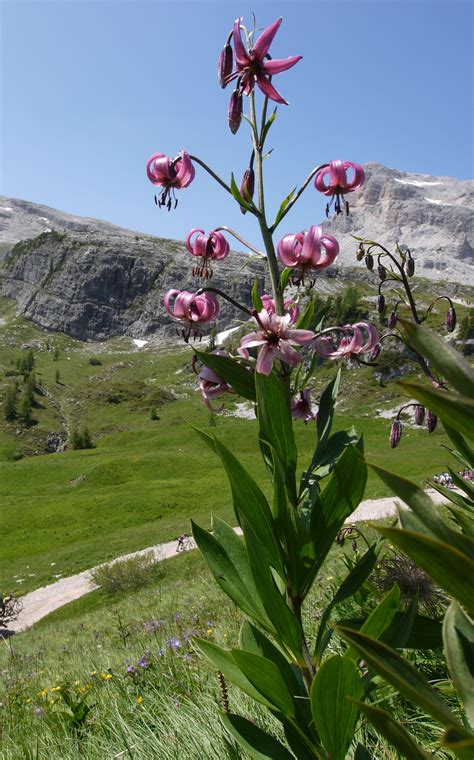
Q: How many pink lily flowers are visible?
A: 11